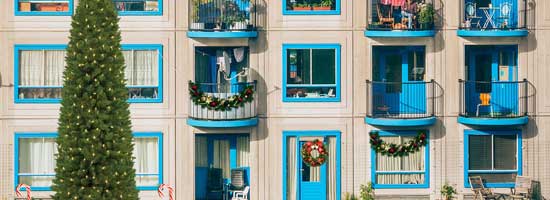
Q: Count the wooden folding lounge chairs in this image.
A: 2